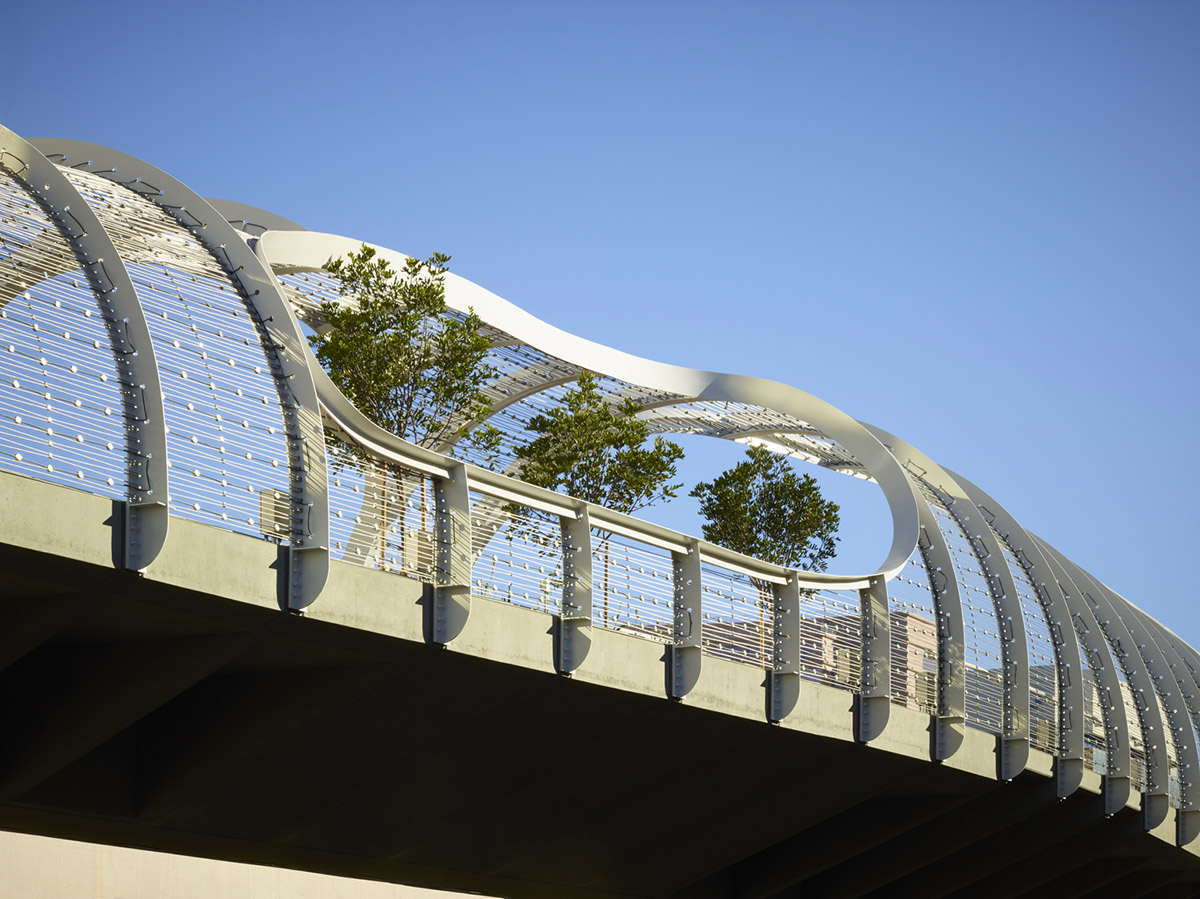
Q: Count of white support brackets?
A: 13